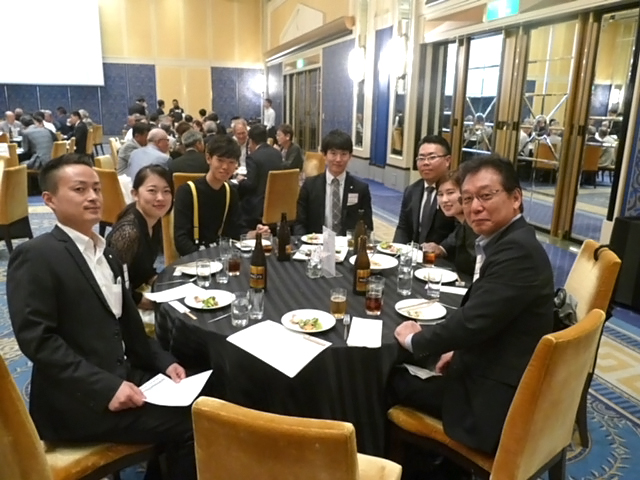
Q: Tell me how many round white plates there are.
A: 9